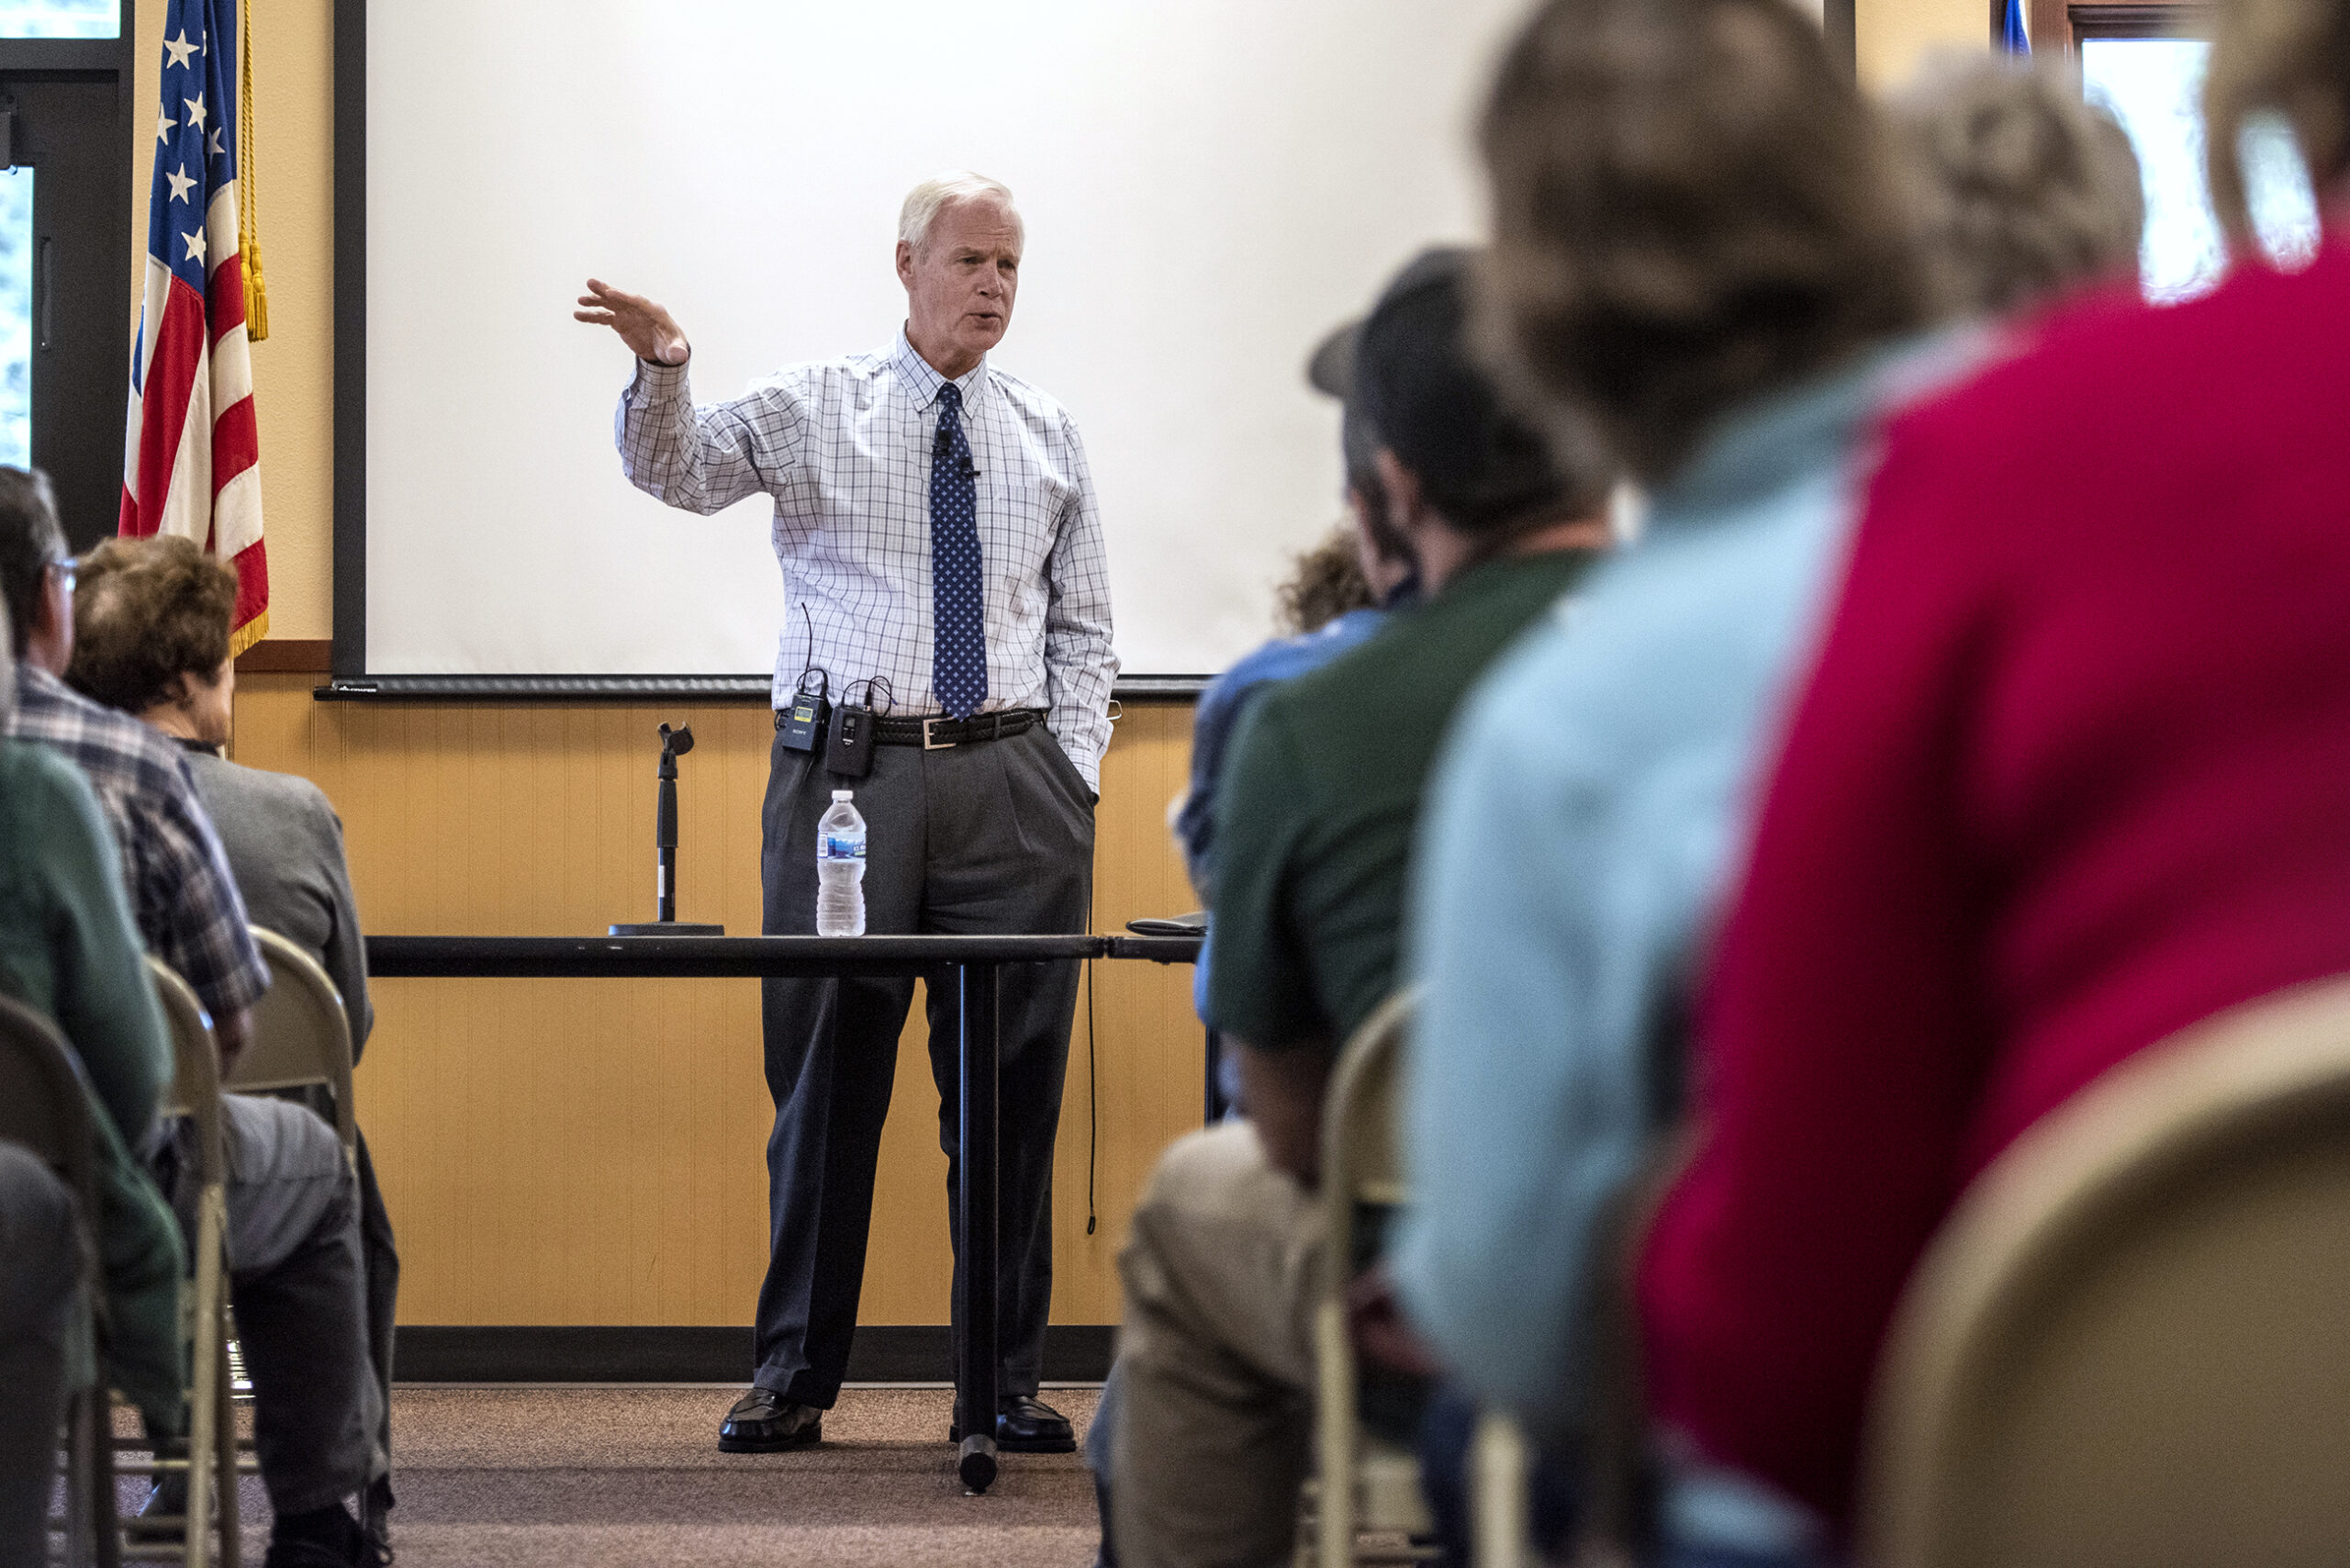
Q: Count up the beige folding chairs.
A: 6